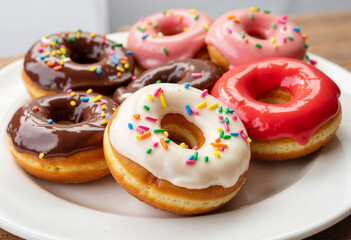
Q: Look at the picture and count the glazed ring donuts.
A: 7